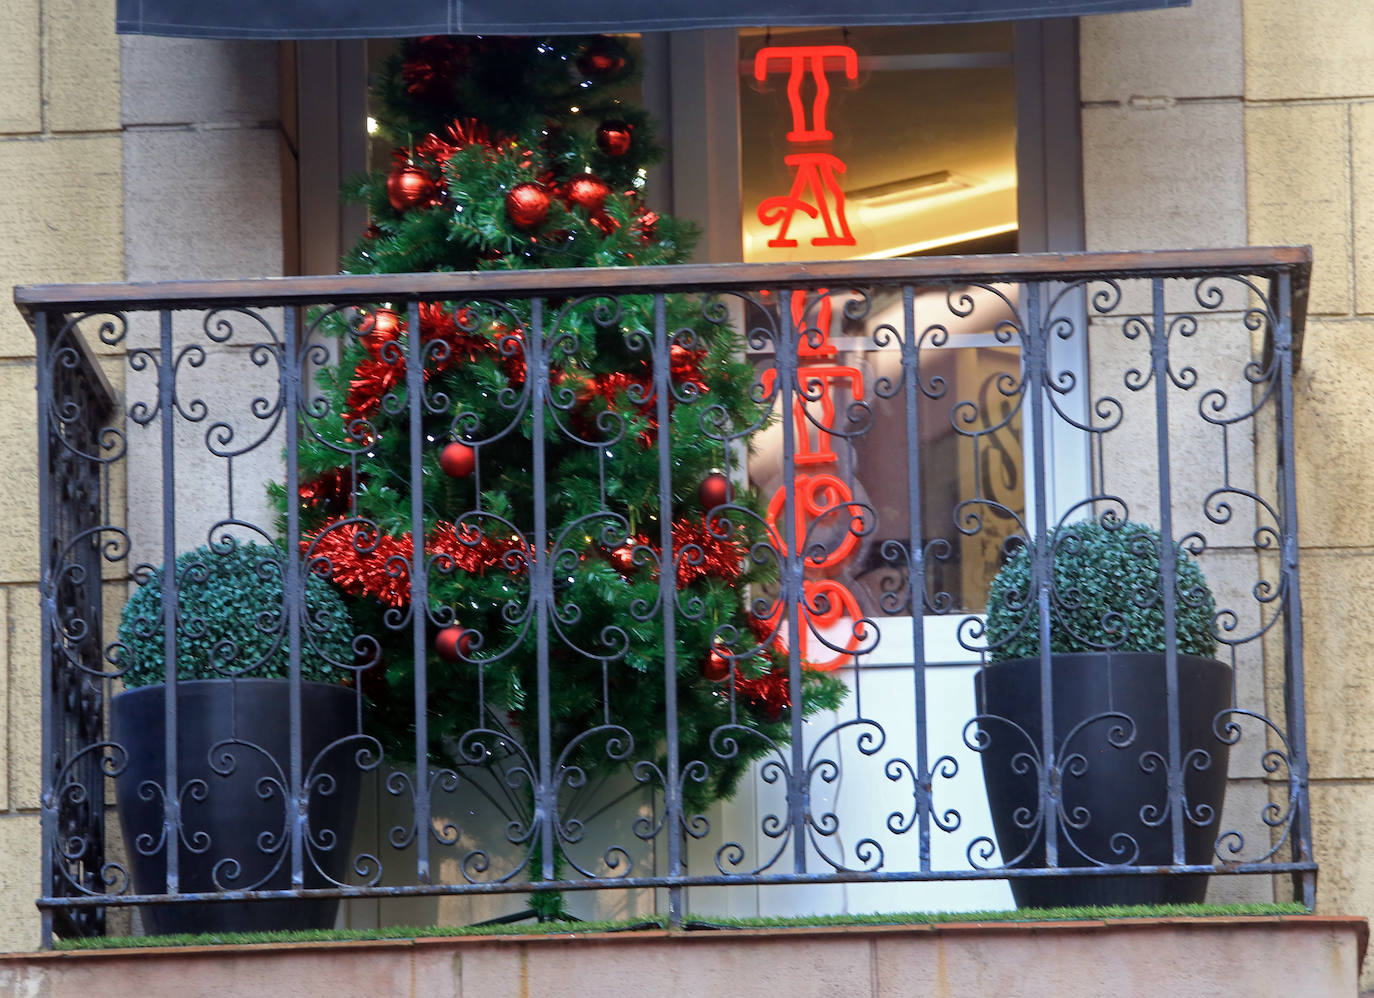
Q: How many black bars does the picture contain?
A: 11